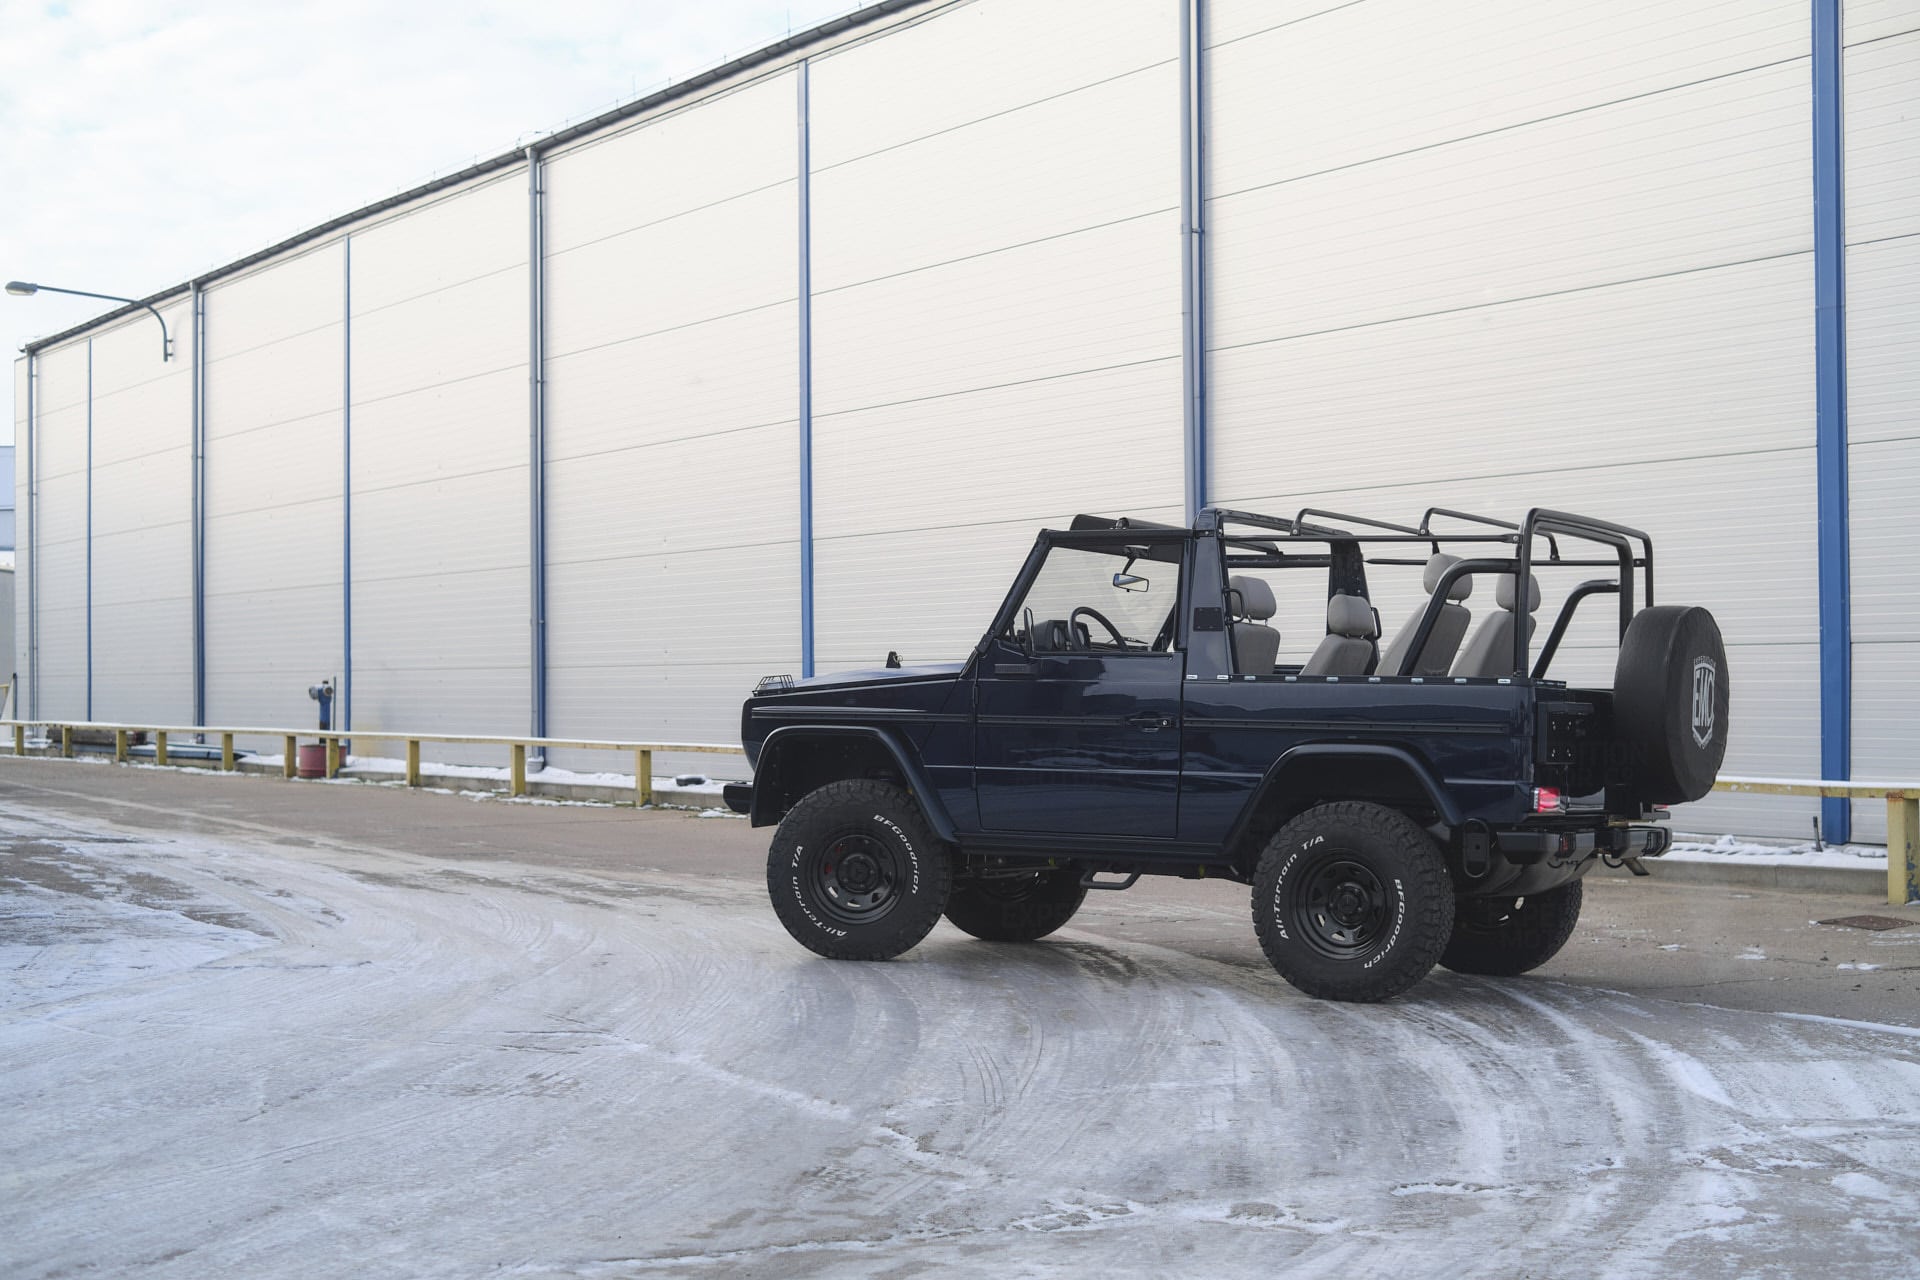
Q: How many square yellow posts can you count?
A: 11